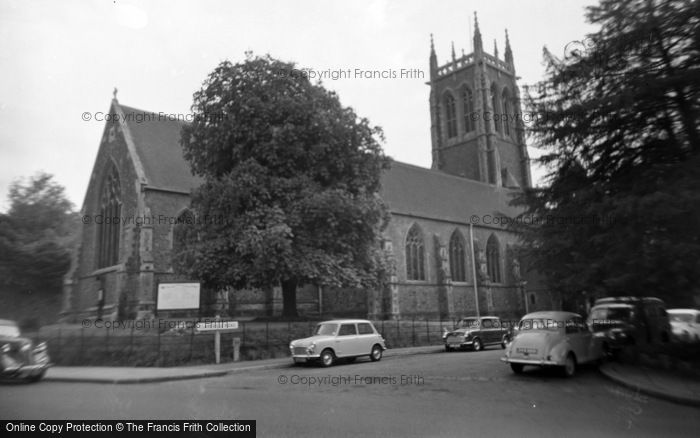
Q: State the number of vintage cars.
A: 6